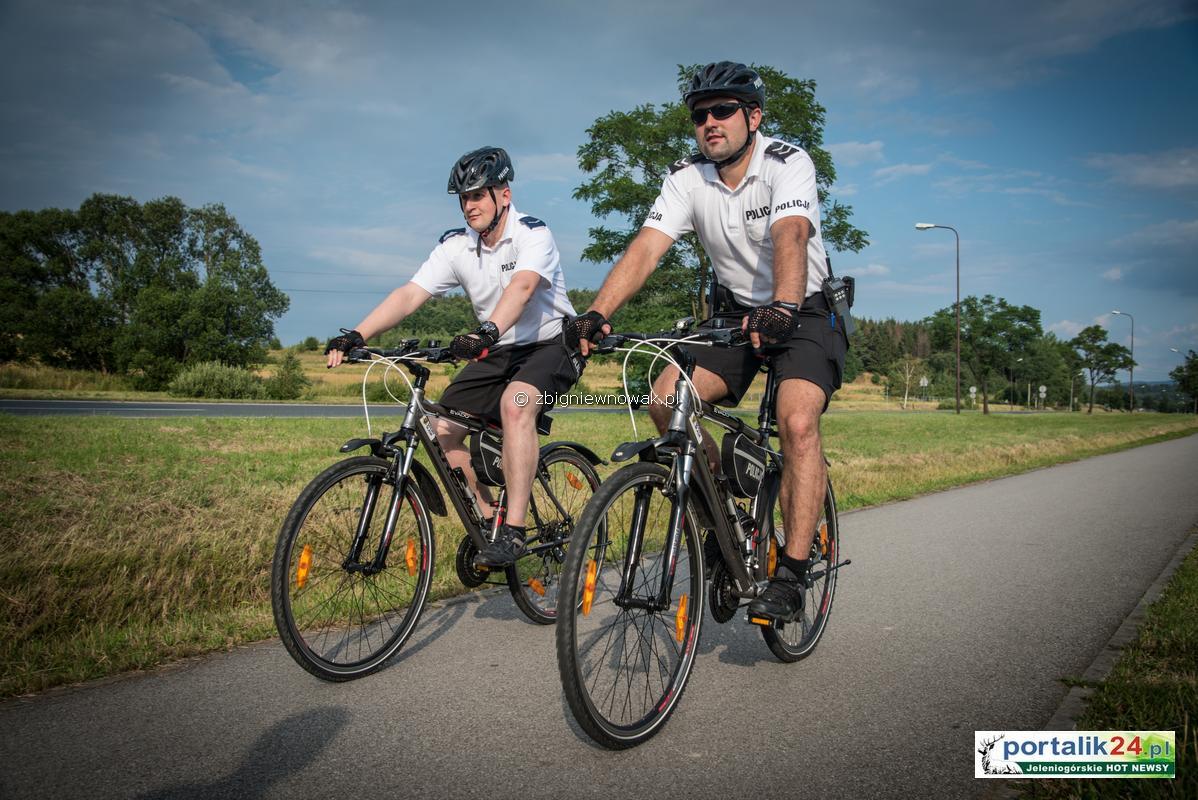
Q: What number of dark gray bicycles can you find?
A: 2